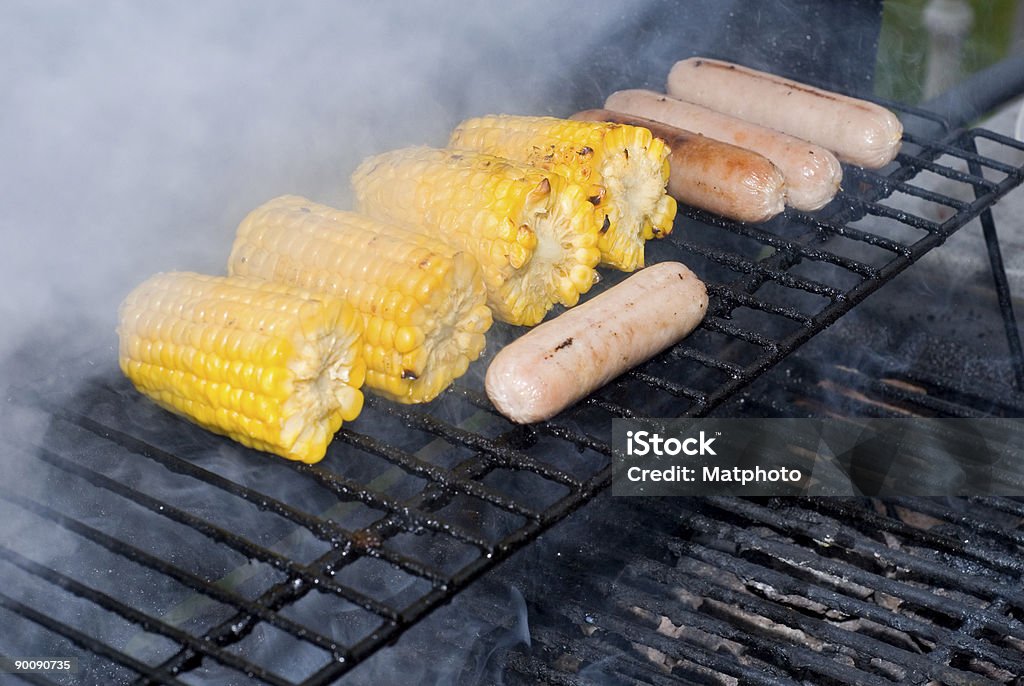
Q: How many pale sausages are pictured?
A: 3